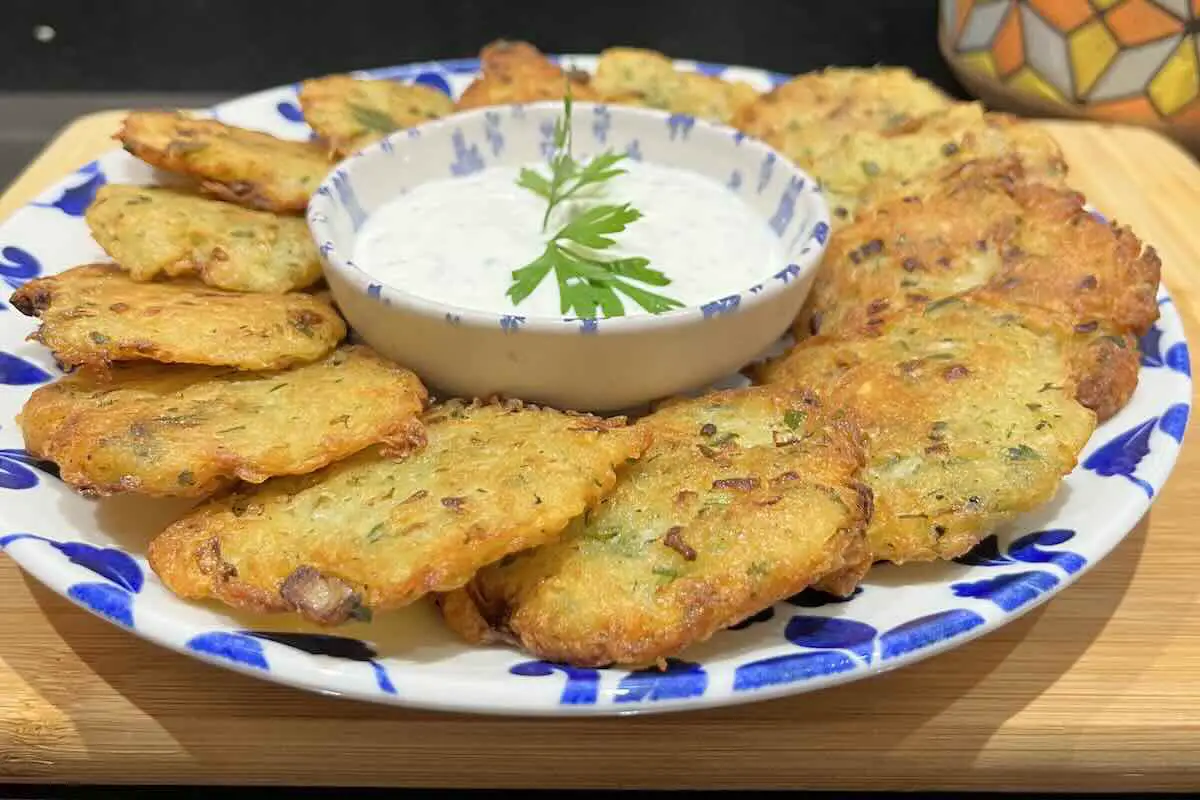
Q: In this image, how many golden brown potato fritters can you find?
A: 13